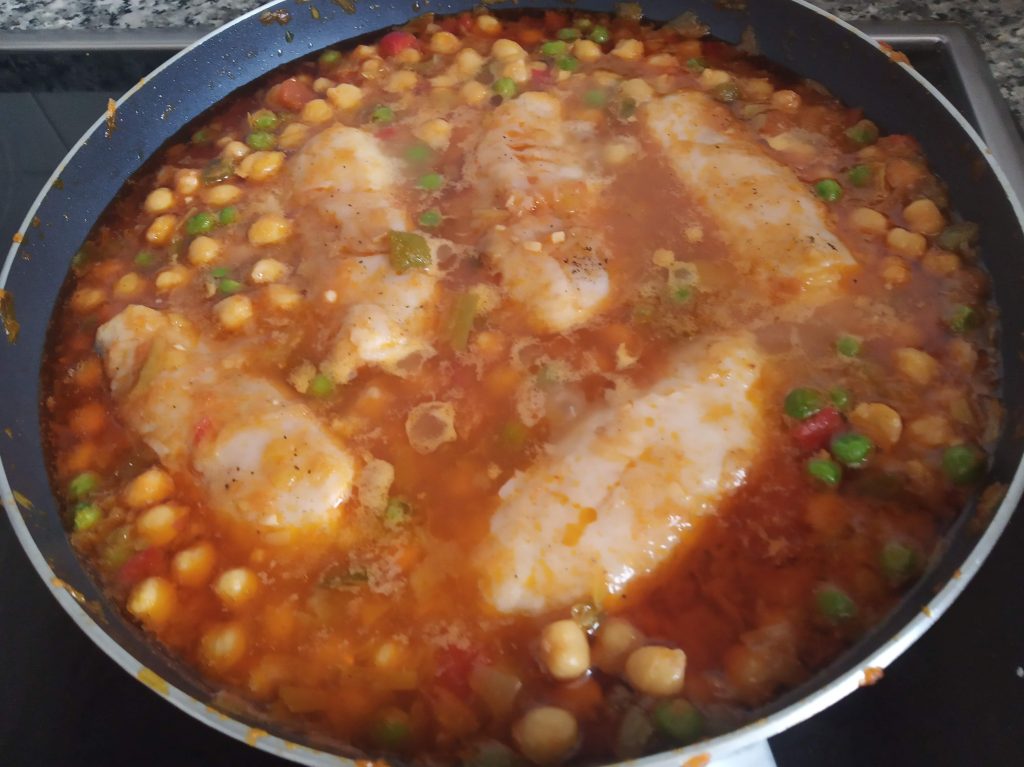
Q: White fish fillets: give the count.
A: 5